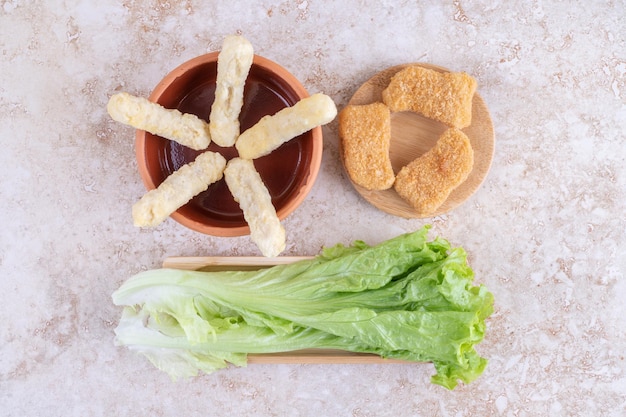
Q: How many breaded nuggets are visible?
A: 3